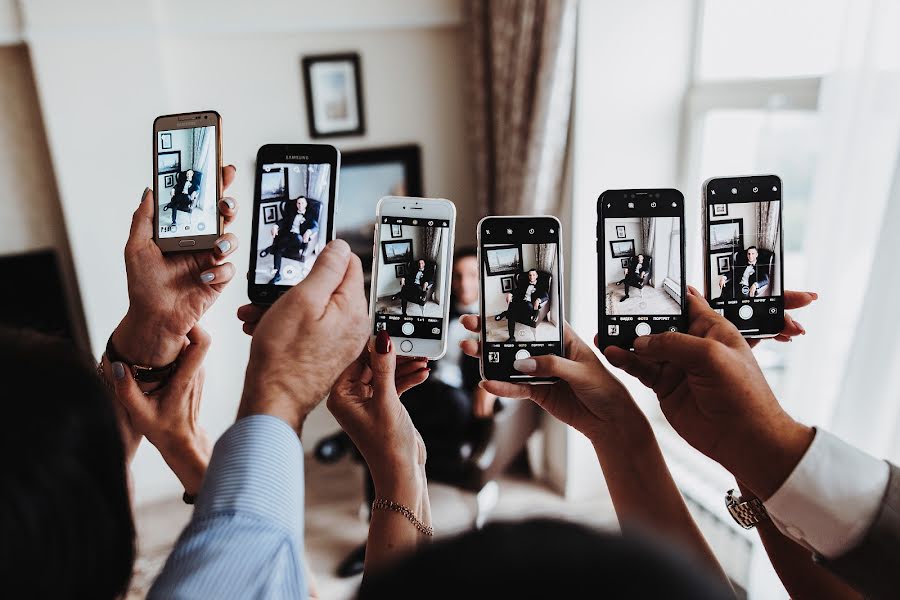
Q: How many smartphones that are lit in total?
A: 6